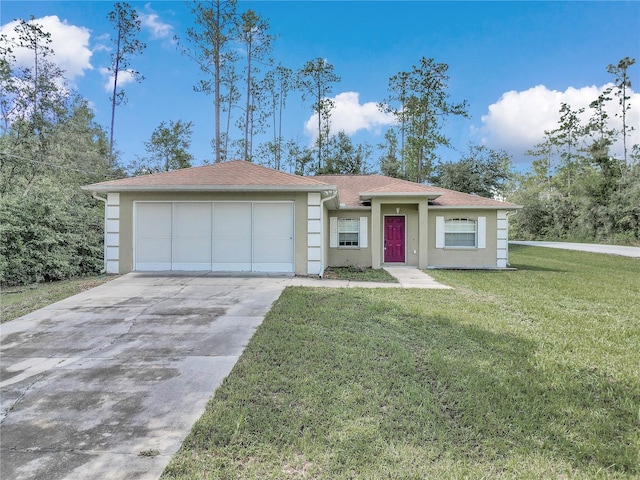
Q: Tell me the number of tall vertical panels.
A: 4